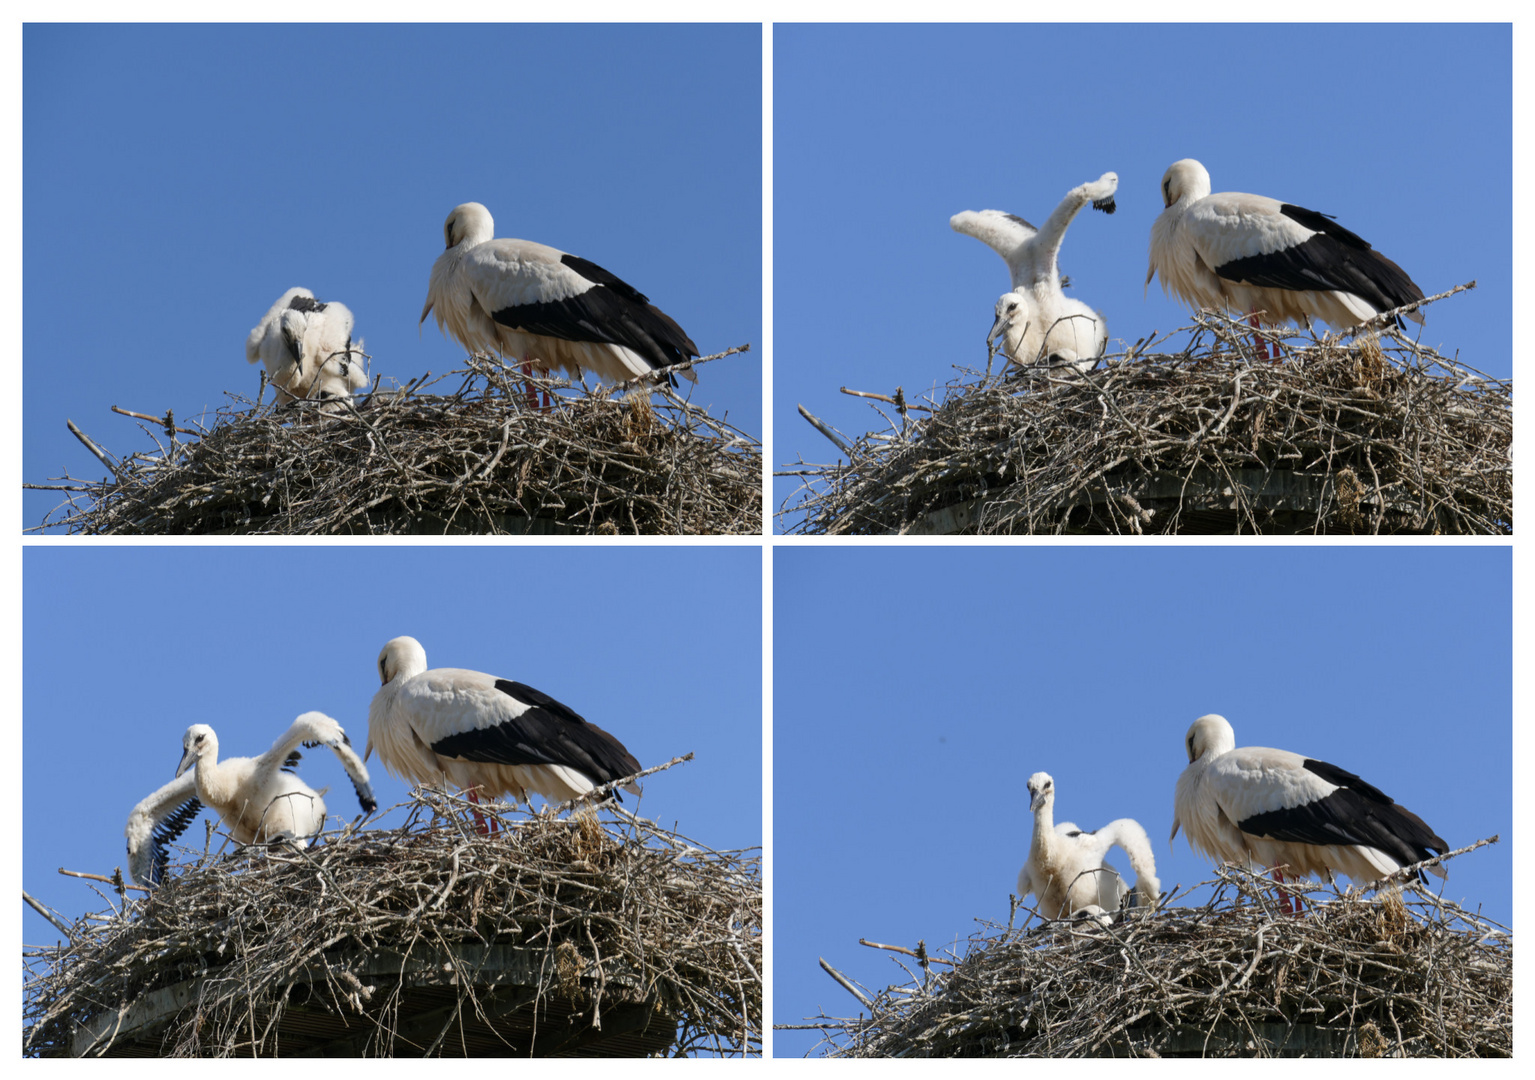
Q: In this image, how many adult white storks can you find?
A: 4